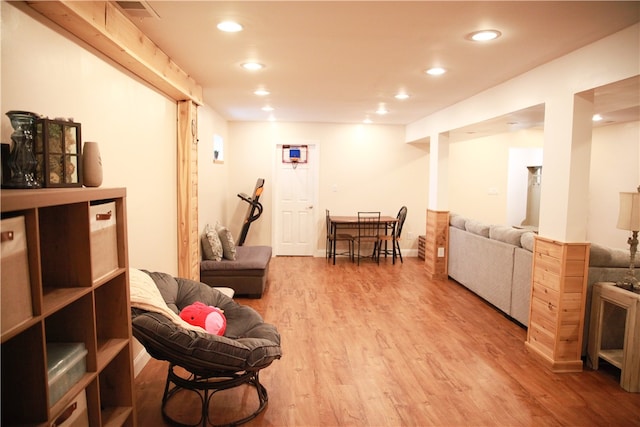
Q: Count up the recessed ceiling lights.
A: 11